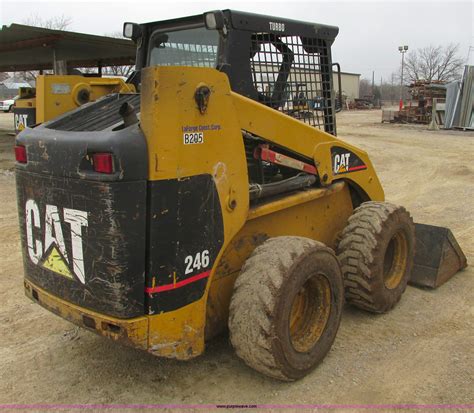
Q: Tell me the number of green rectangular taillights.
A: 0